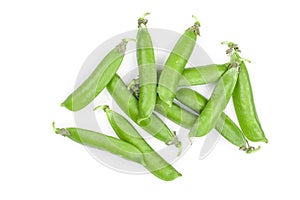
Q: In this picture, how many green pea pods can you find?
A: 11